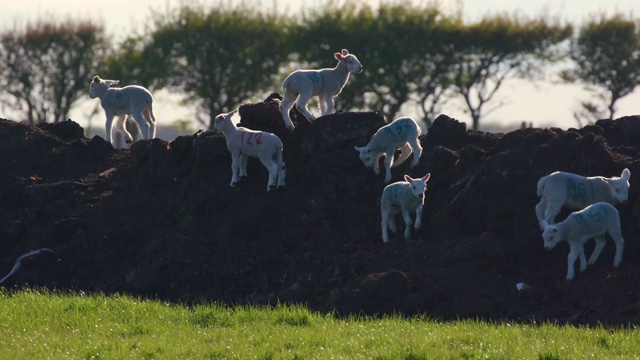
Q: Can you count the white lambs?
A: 7